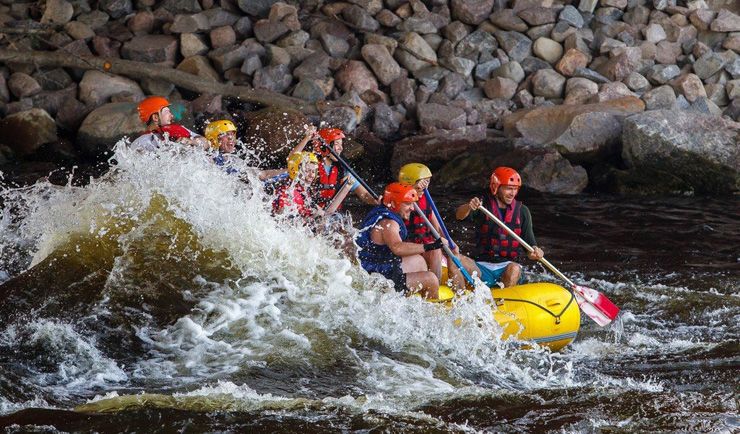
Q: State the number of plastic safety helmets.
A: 7